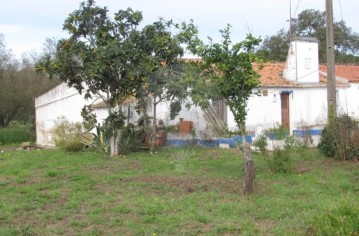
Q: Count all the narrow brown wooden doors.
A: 1